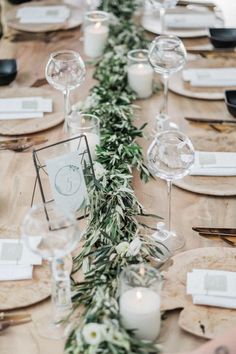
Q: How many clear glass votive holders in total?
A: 4